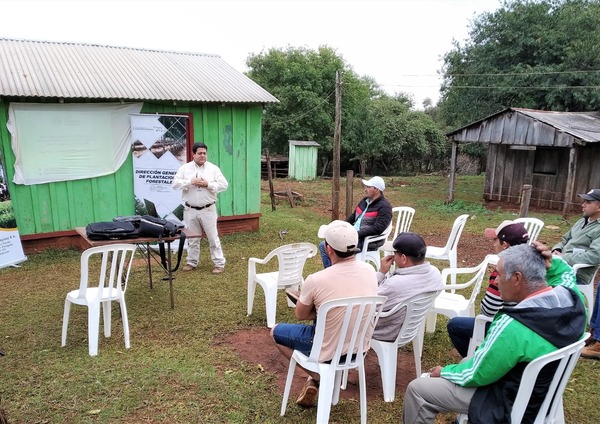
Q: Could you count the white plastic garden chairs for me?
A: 12